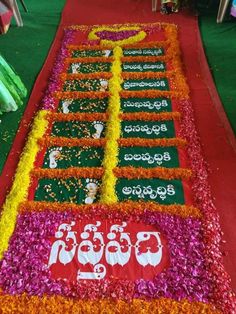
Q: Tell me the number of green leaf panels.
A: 14